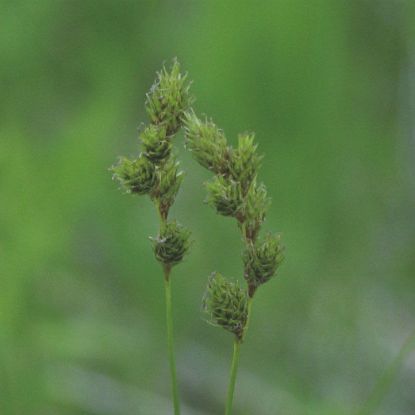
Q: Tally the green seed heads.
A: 11